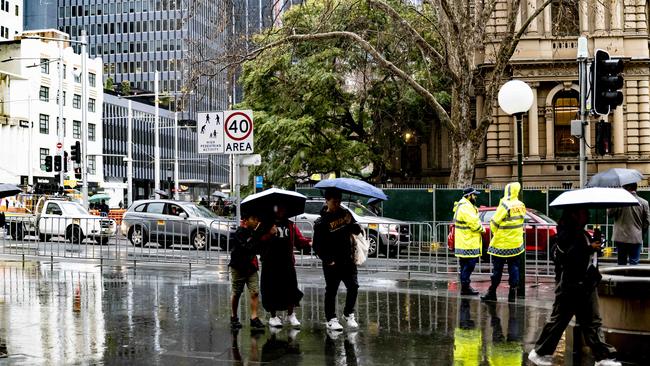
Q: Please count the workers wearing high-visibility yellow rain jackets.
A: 2